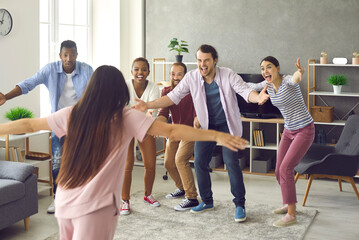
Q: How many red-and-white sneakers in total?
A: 2